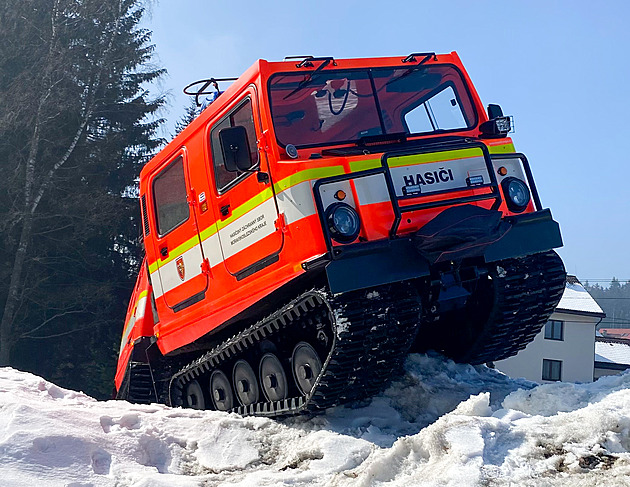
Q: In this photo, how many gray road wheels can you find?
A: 5